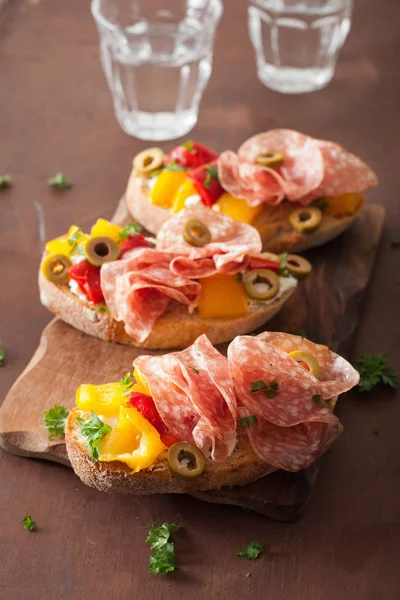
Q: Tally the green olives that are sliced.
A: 10